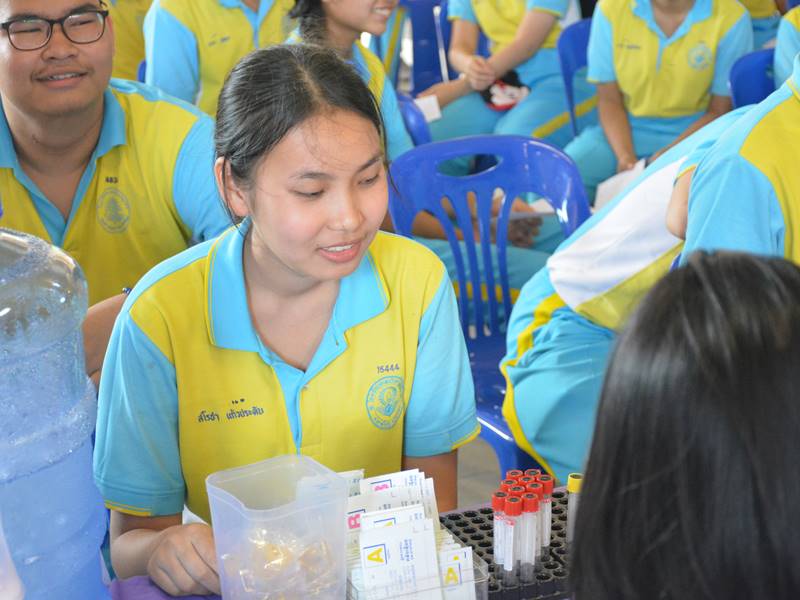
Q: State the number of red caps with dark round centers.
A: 10